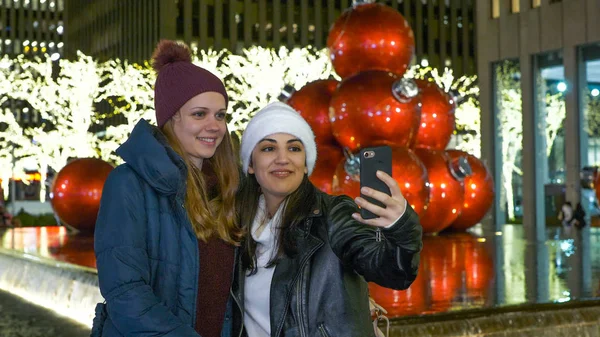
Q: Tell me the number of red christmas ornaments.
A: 9